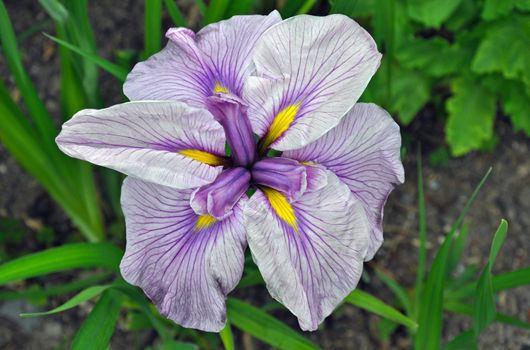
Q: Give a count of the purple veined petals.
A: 6